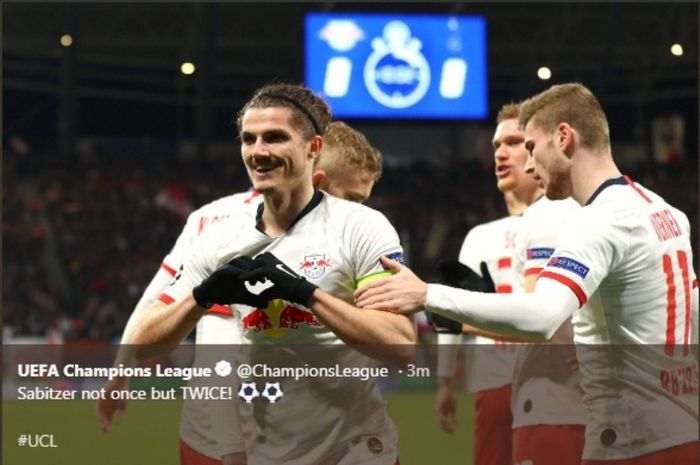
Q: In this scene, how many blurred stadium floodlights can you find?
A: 4